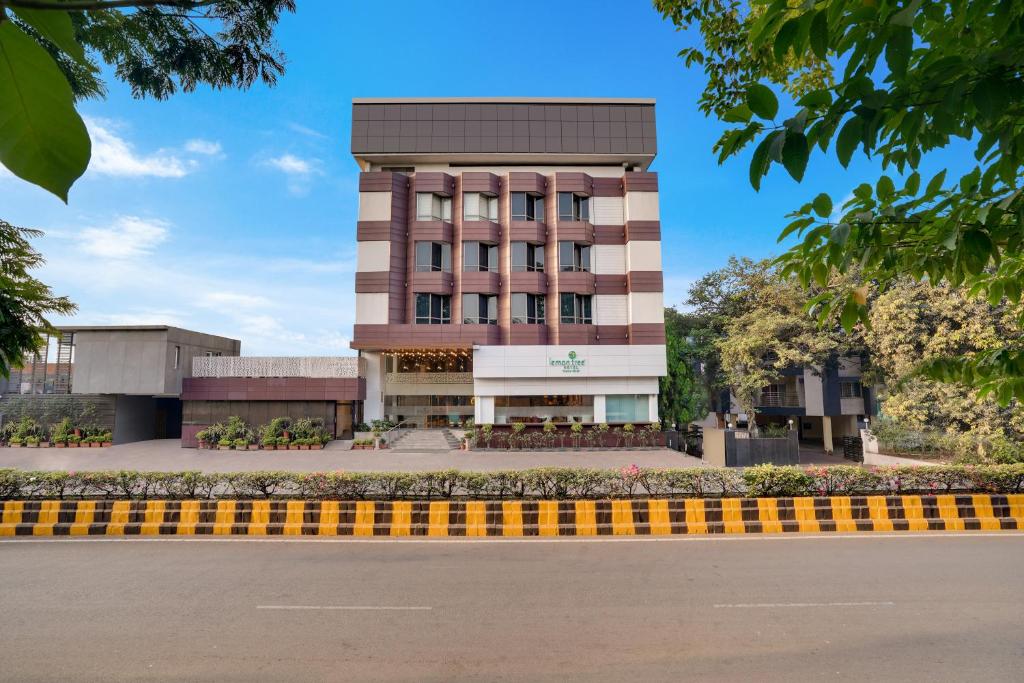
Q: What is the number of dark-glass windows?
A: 10